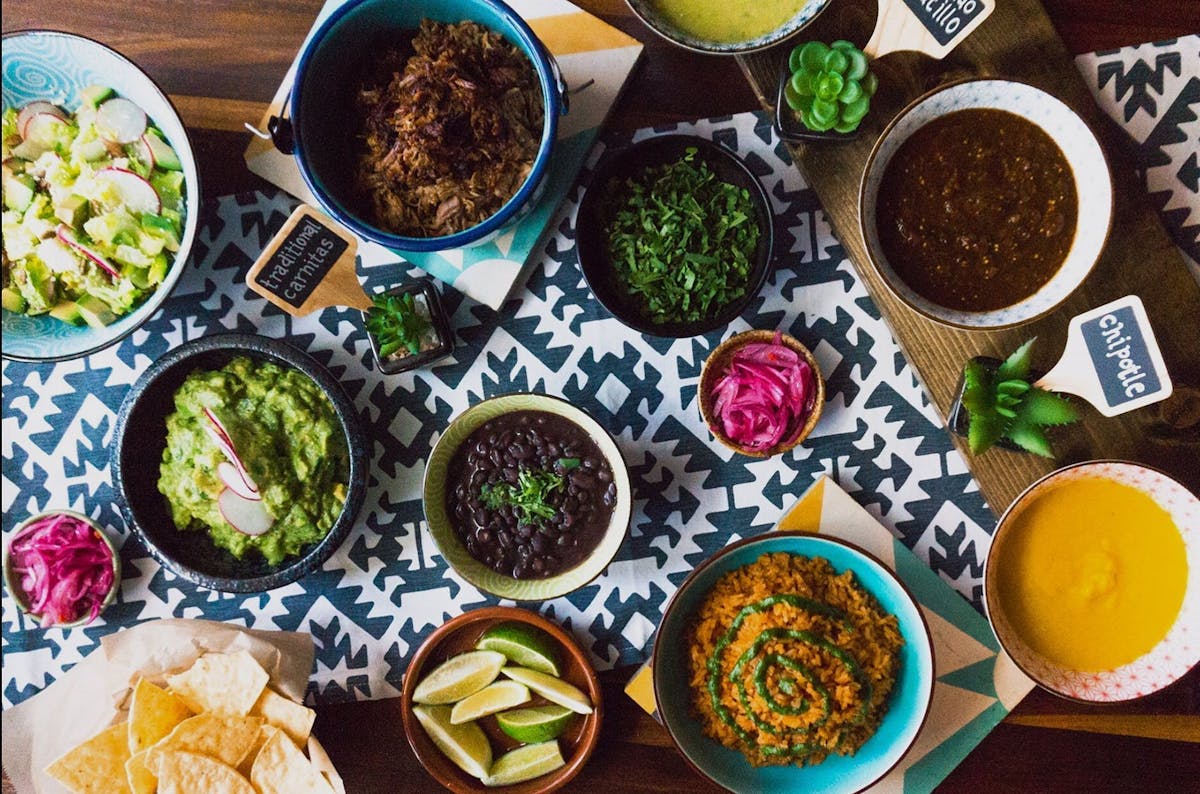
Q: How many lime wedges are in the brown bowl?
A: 7